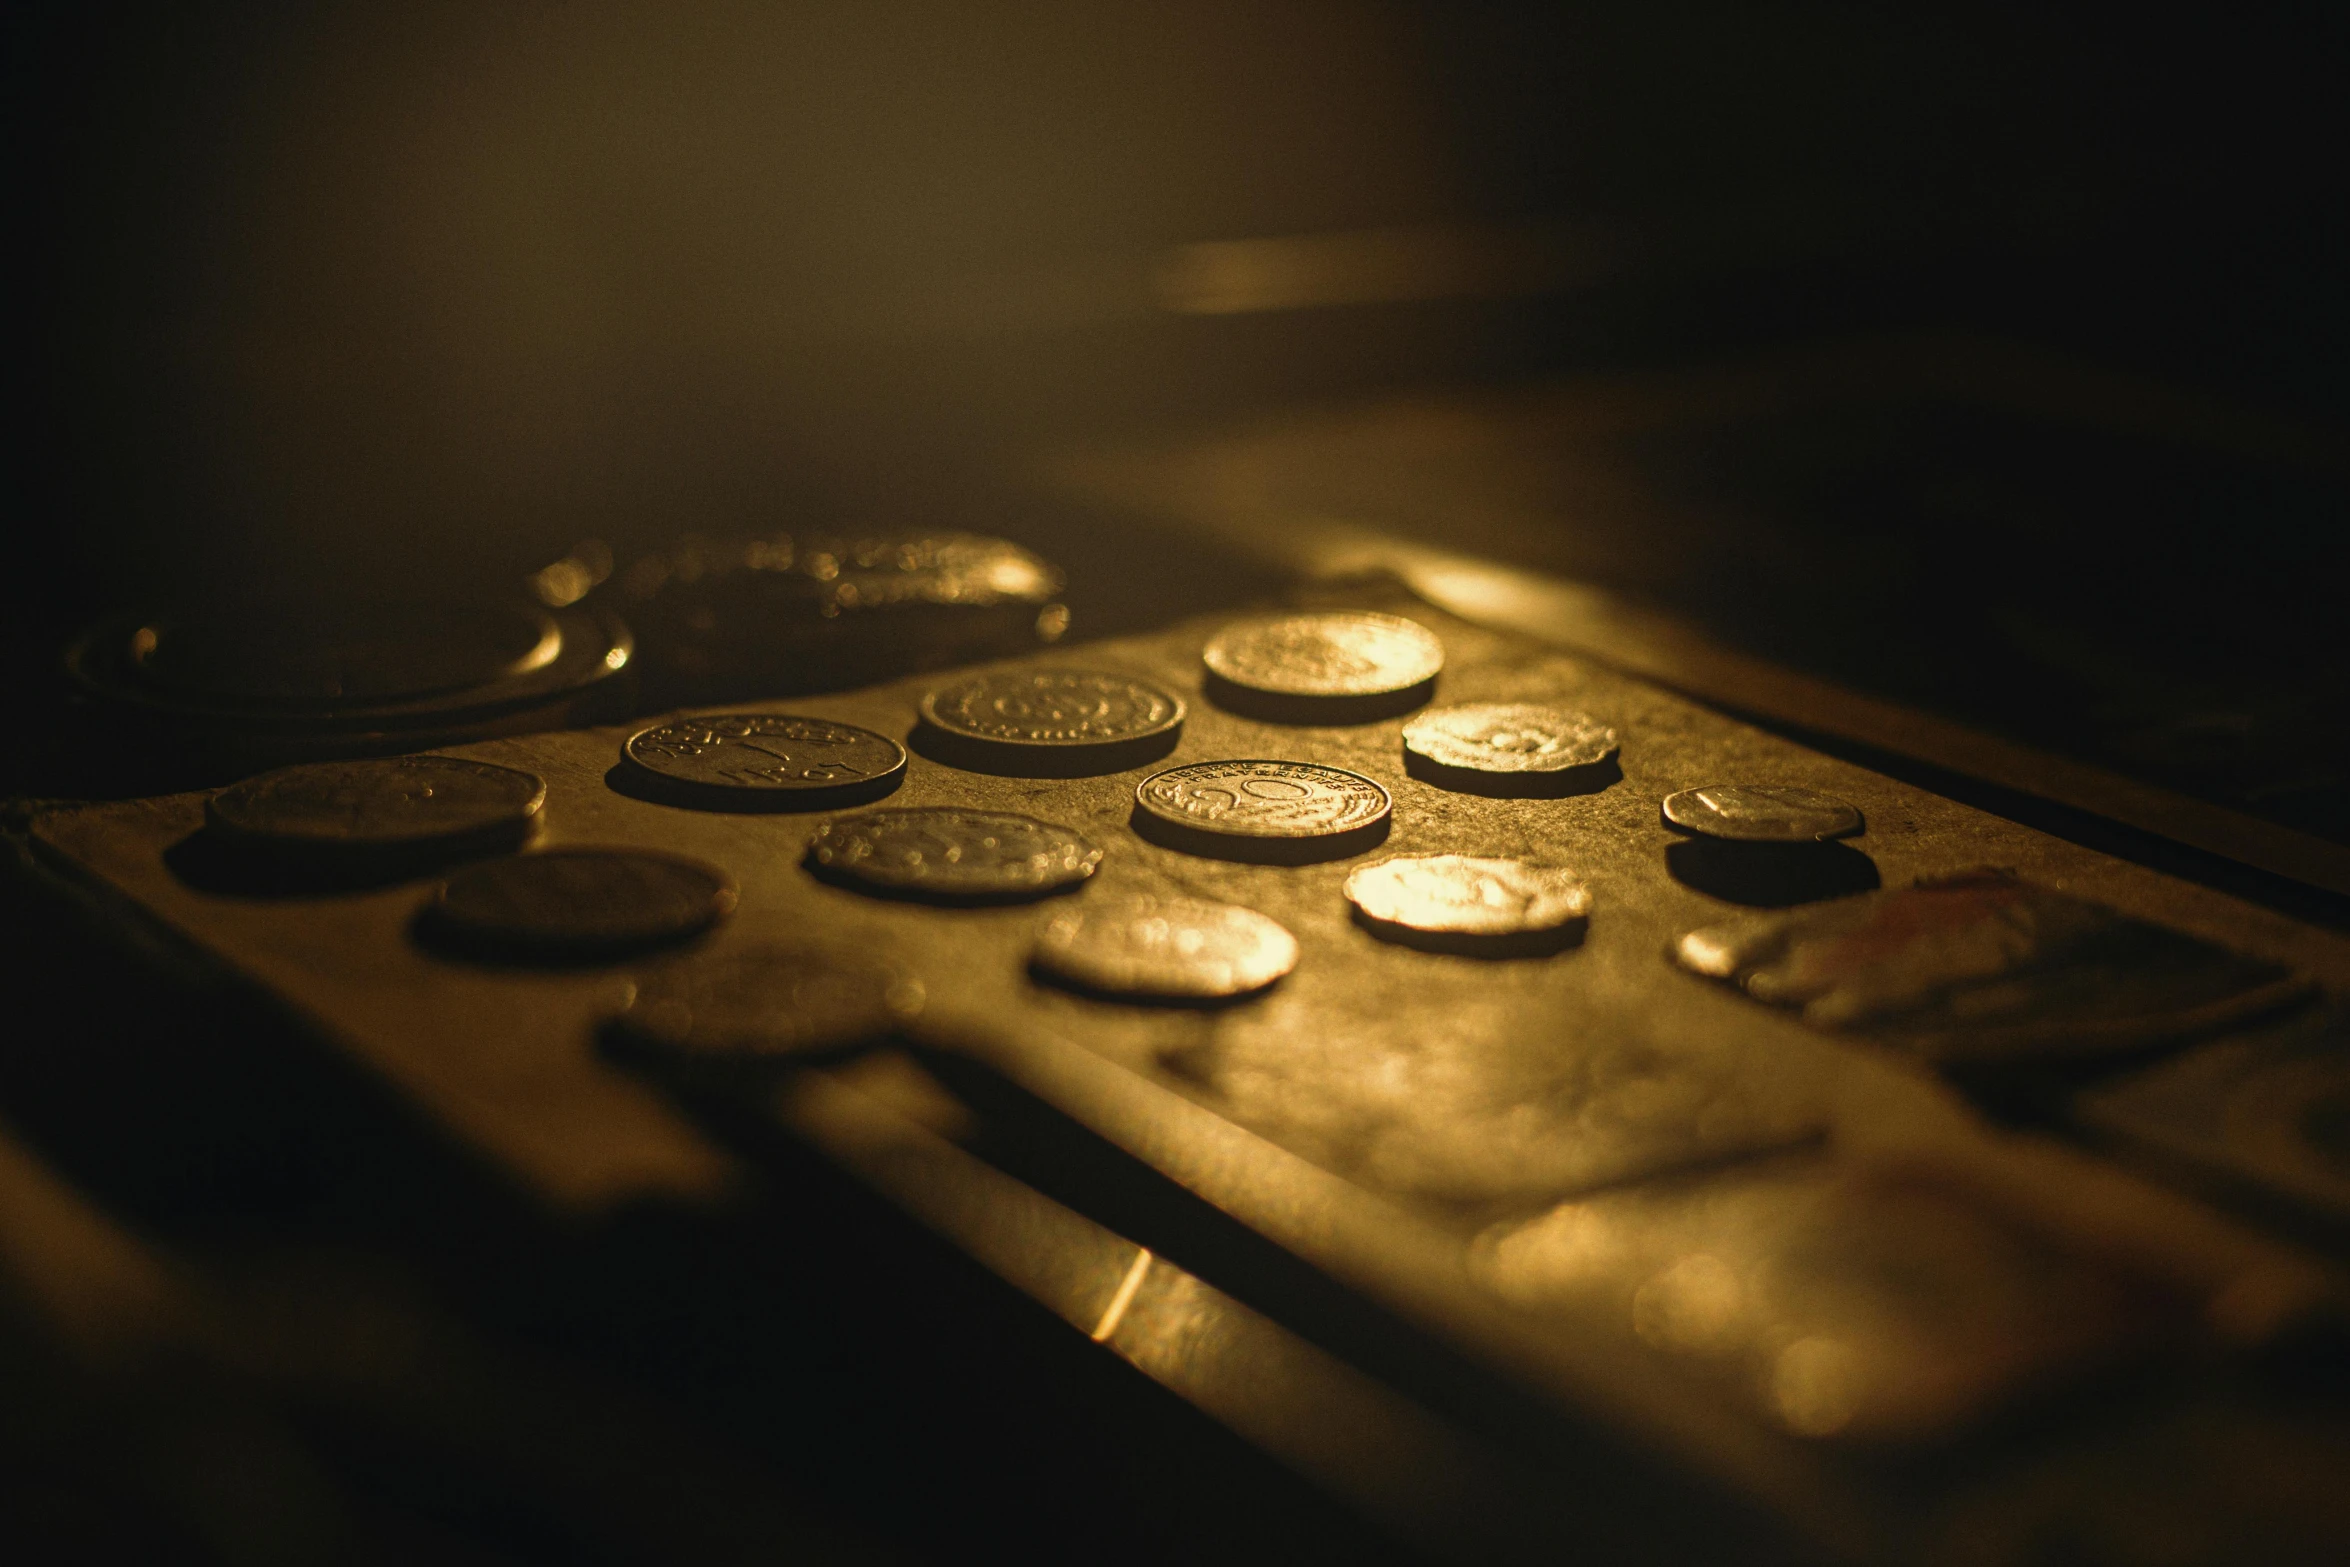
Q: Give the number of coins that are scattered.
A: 12